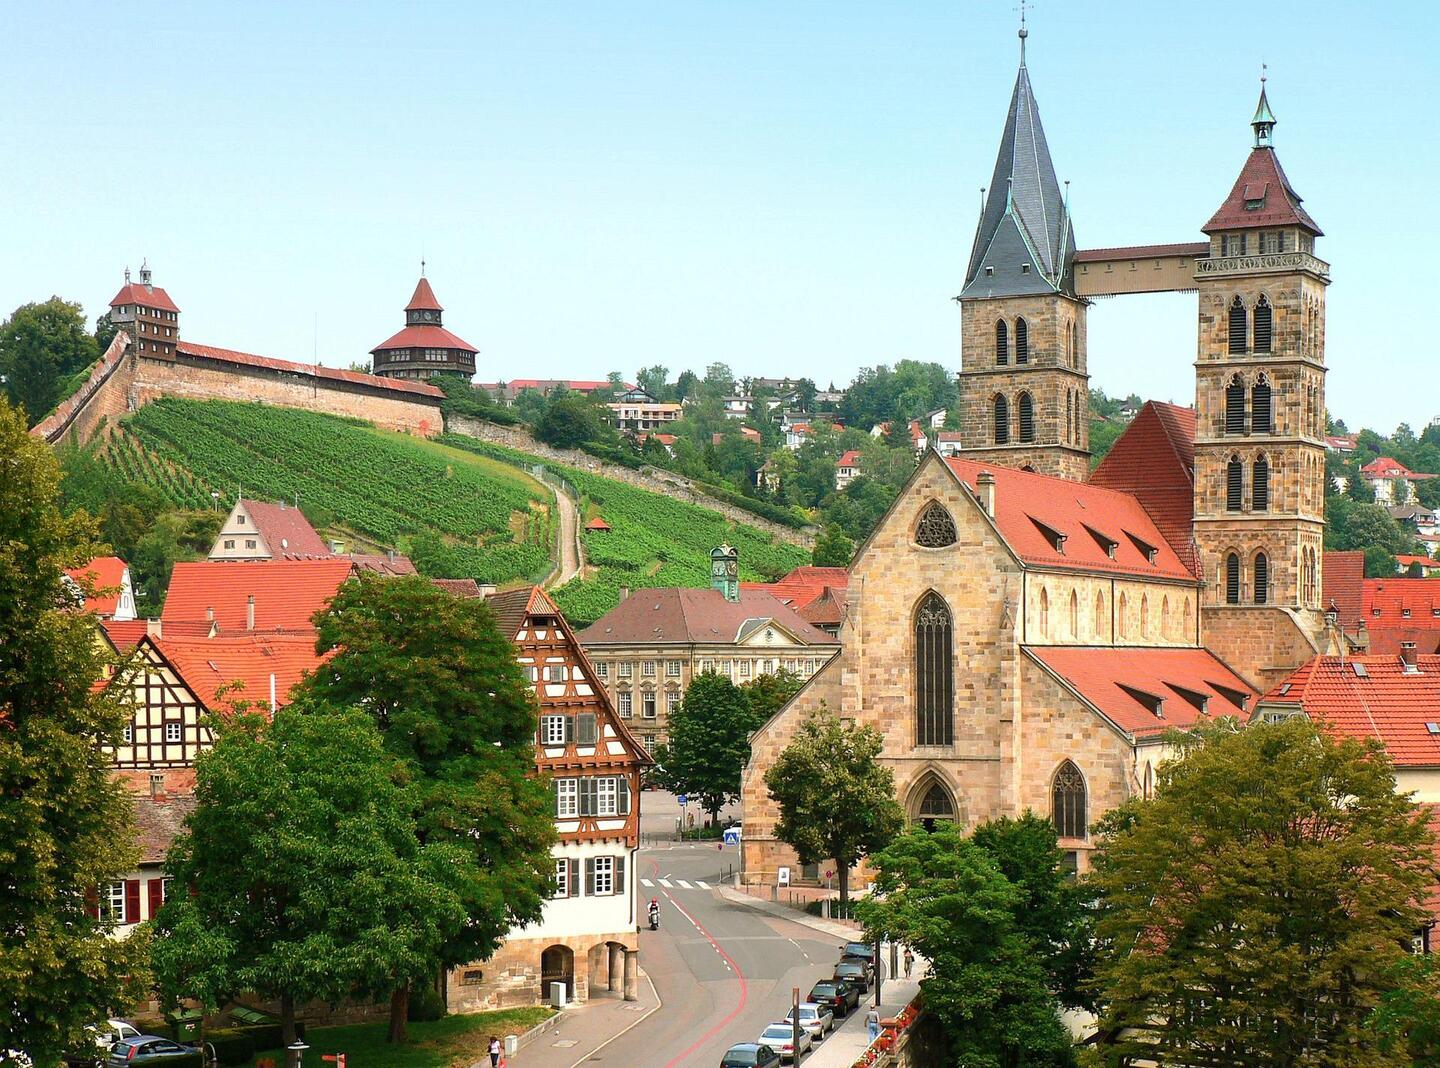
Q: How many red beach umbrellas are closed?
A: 0